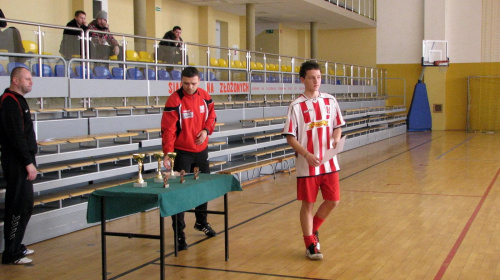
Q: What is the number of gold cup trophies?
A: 3